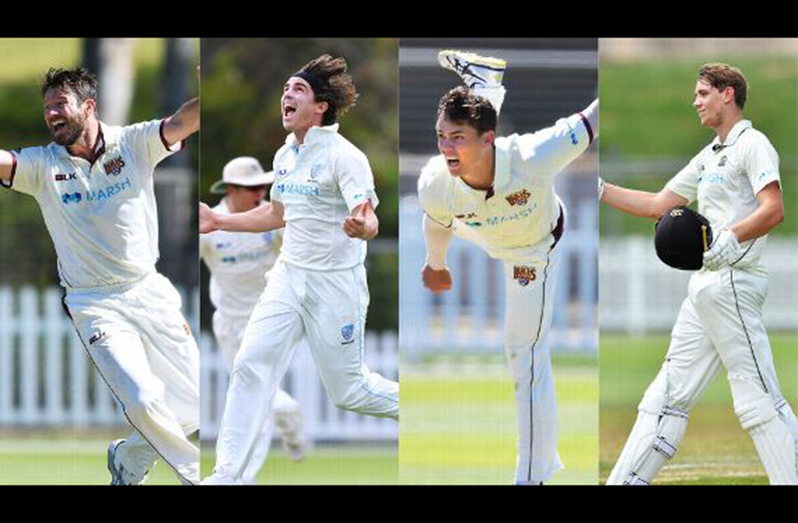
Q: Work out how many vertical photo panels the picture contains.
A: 4